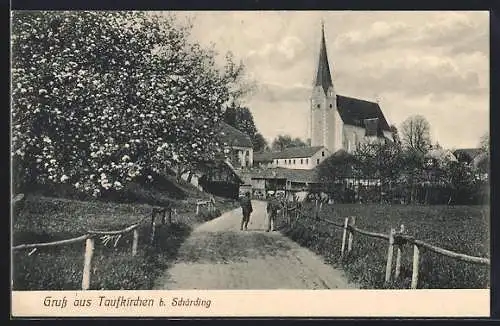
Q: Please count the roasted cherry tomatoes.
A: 0